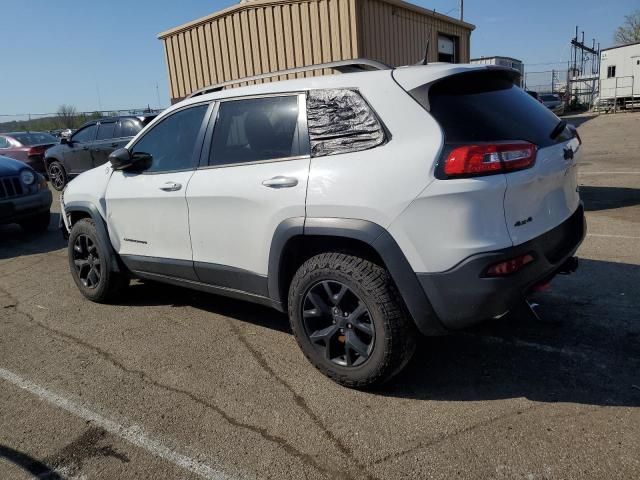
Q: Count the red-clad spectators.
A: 0